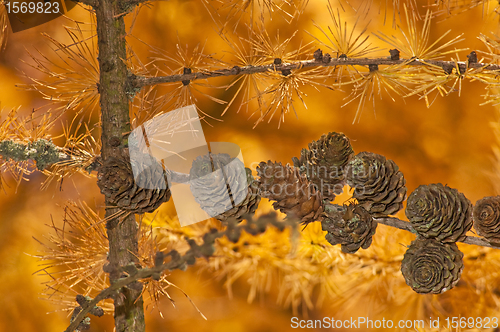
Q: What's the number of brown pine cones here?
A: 9